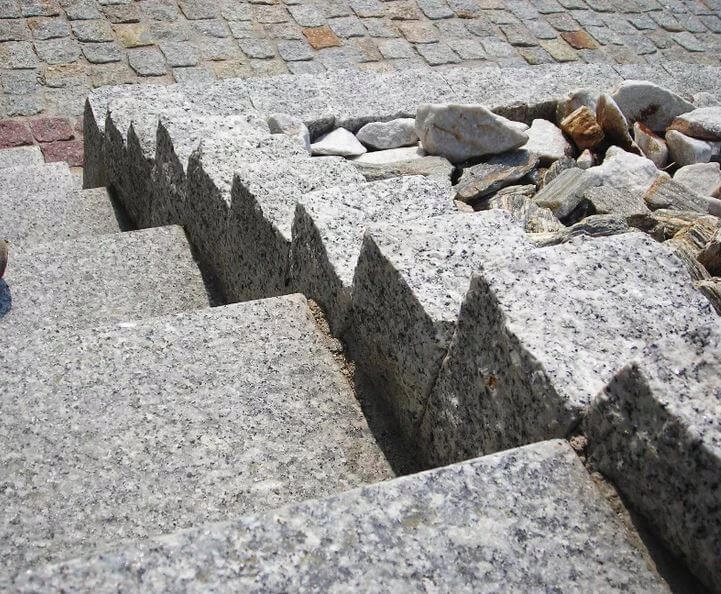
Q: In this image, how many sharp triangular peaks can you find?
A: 10